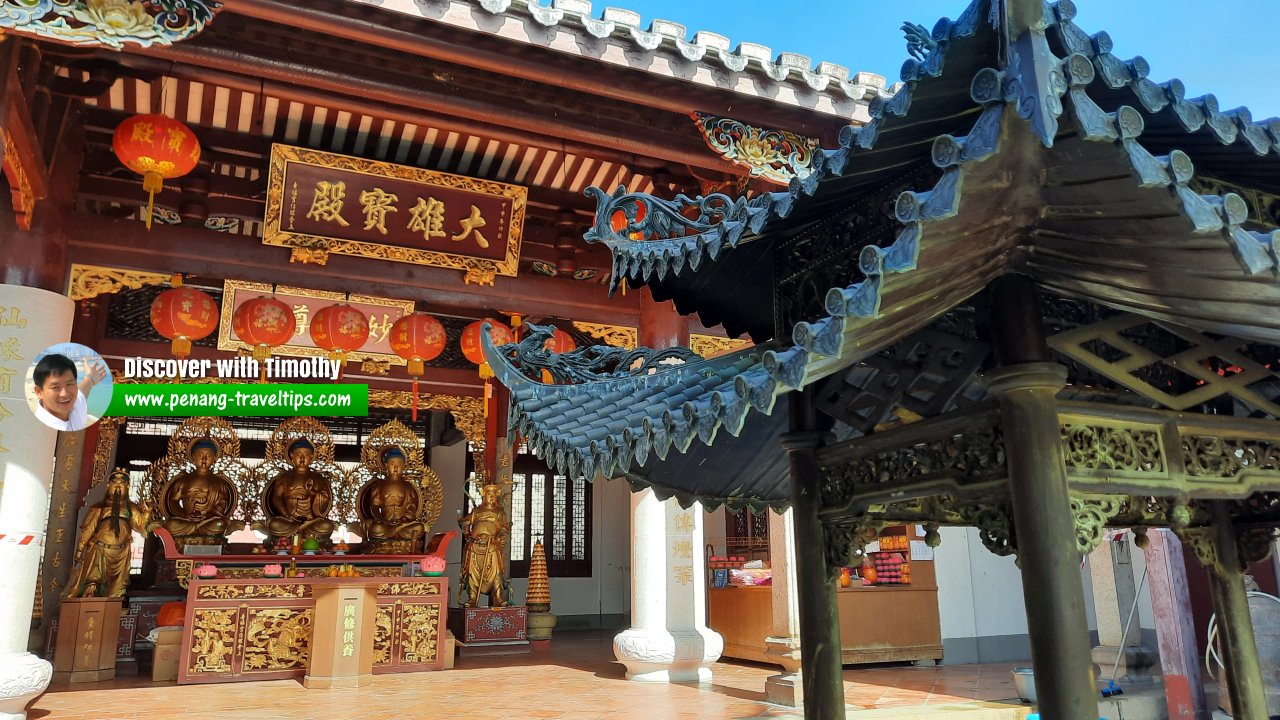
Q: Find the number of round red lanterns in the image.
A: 8